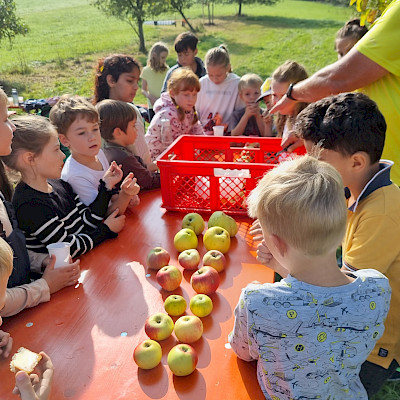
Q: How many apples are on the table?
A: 15